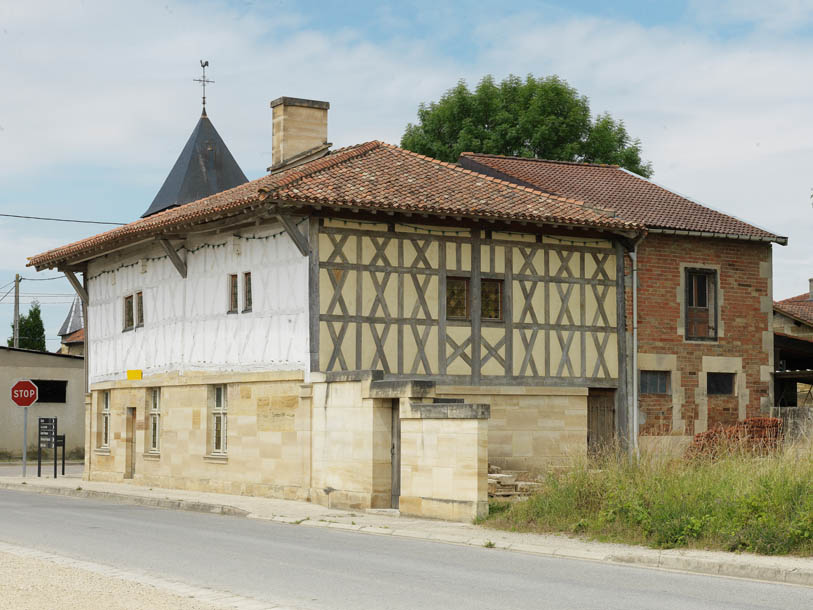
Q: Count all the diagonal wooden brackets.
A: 3